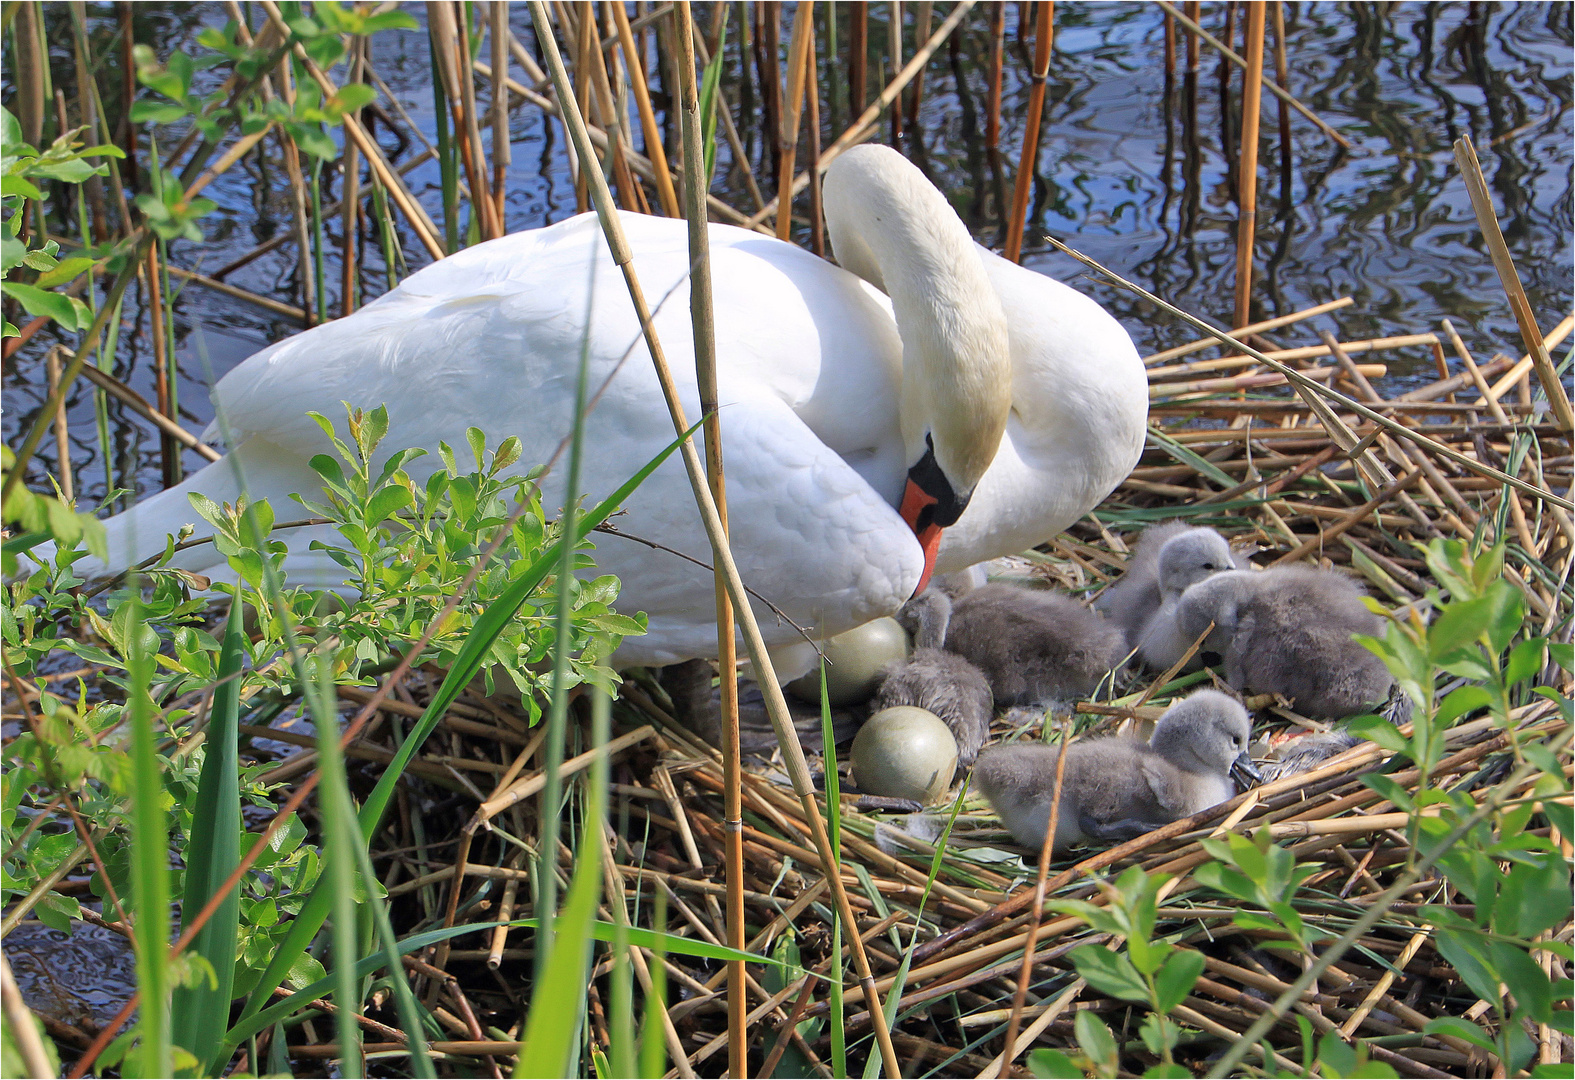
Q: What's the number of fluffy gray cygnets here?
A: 5